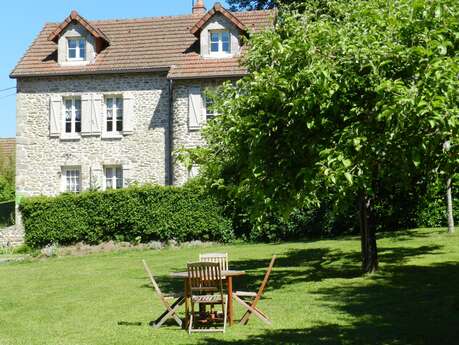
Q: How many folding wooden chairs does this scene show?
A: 4